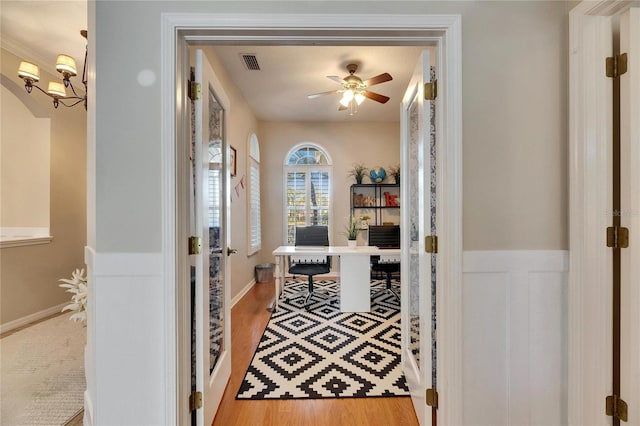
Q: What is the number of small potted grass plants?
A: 3